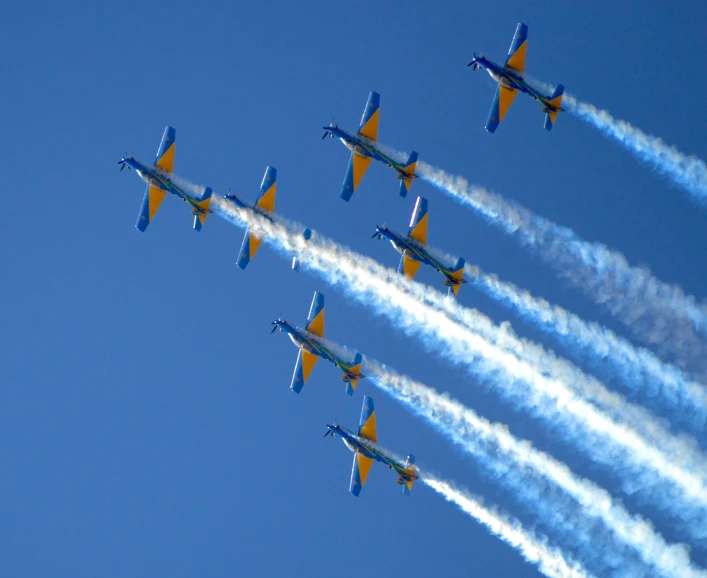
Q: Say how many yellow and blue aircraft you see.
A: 7